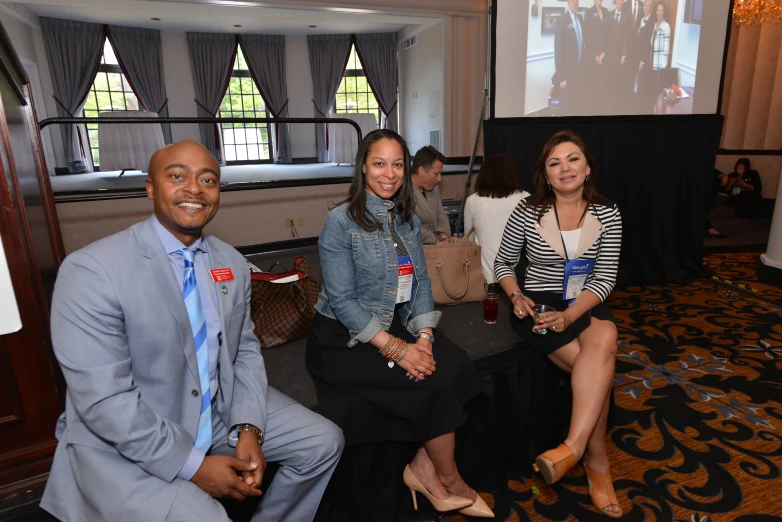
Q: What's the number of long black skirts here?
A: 1